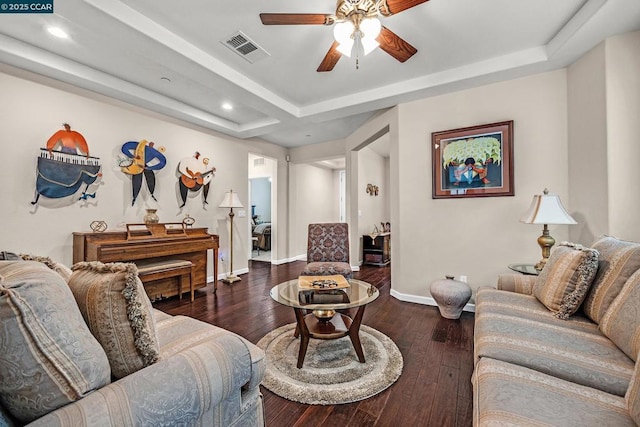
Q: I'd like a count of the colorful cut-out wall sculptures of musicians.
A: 3